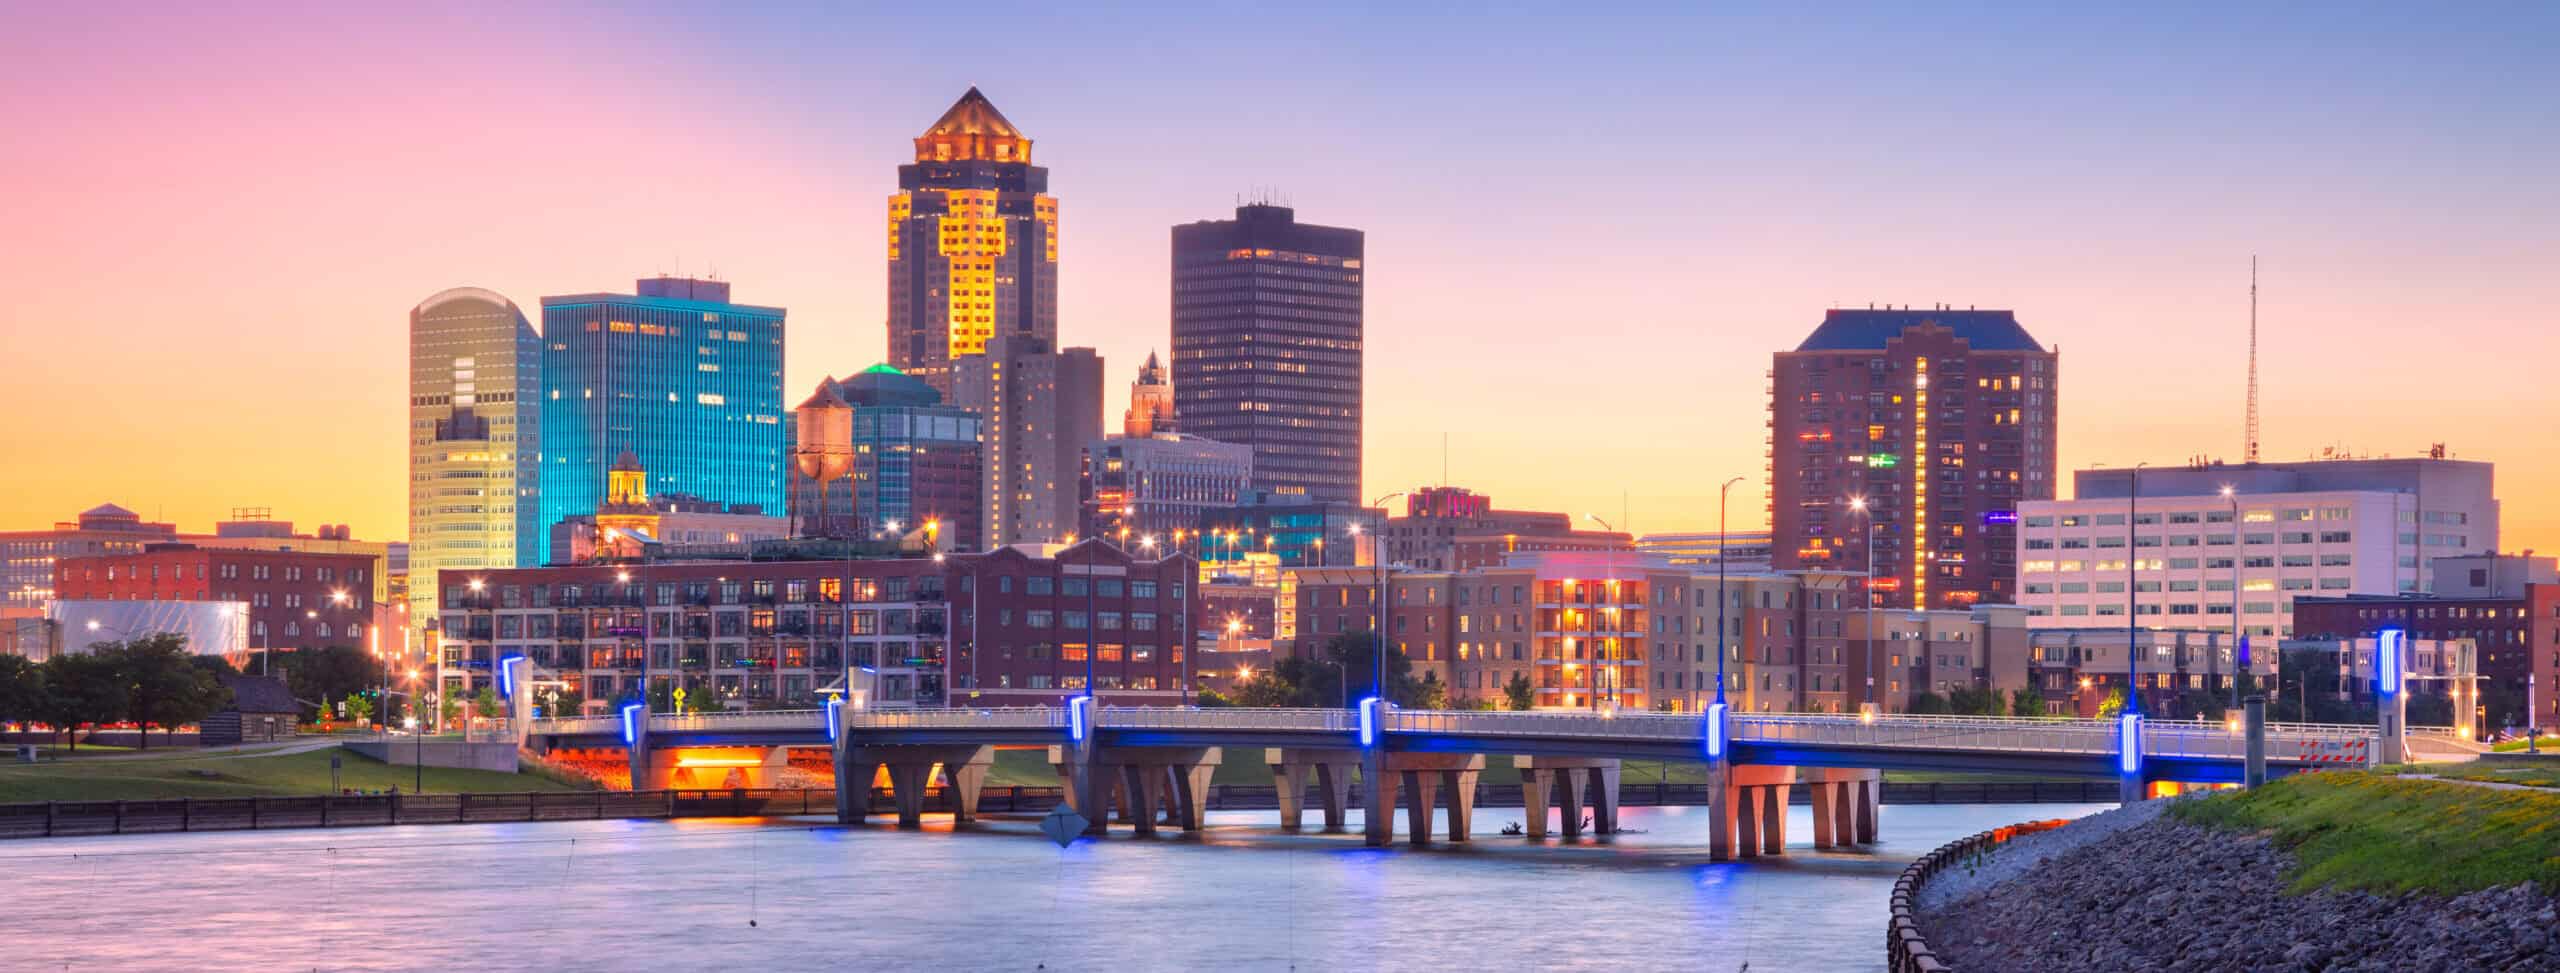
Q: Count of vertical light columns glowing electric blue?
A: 8